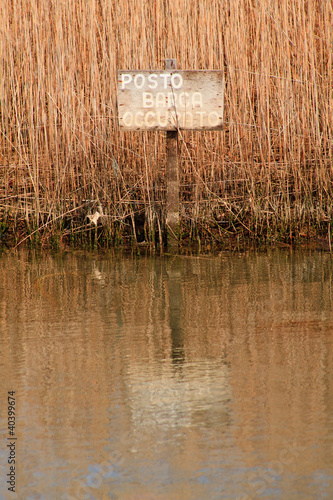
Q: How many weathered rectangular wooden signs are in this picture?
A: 1